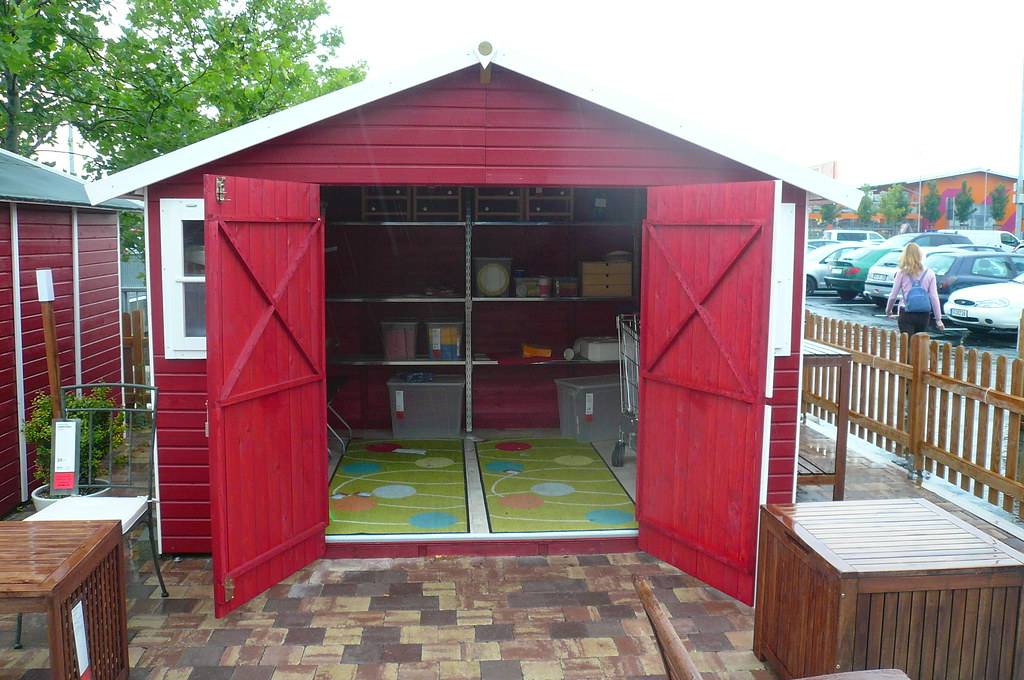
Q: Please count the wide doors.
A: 2